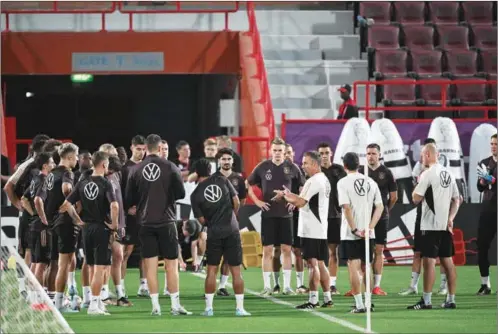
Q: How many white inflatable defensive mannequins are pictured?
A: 4